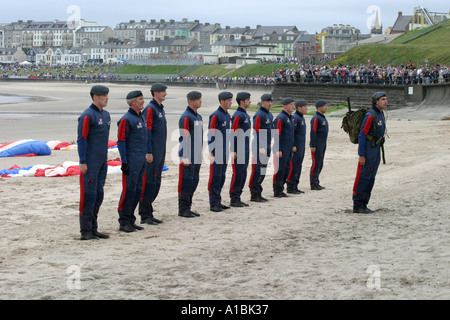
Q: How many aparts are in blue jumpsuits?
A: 11